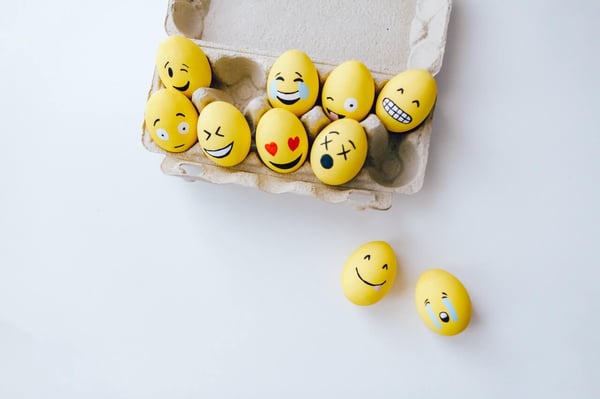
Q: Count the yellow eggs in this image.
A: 10